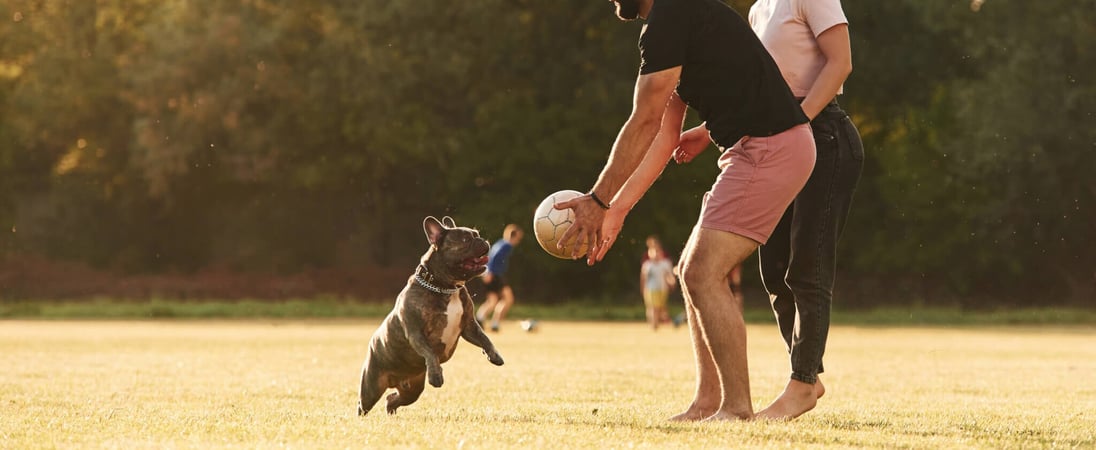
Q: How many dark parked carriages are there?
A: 0